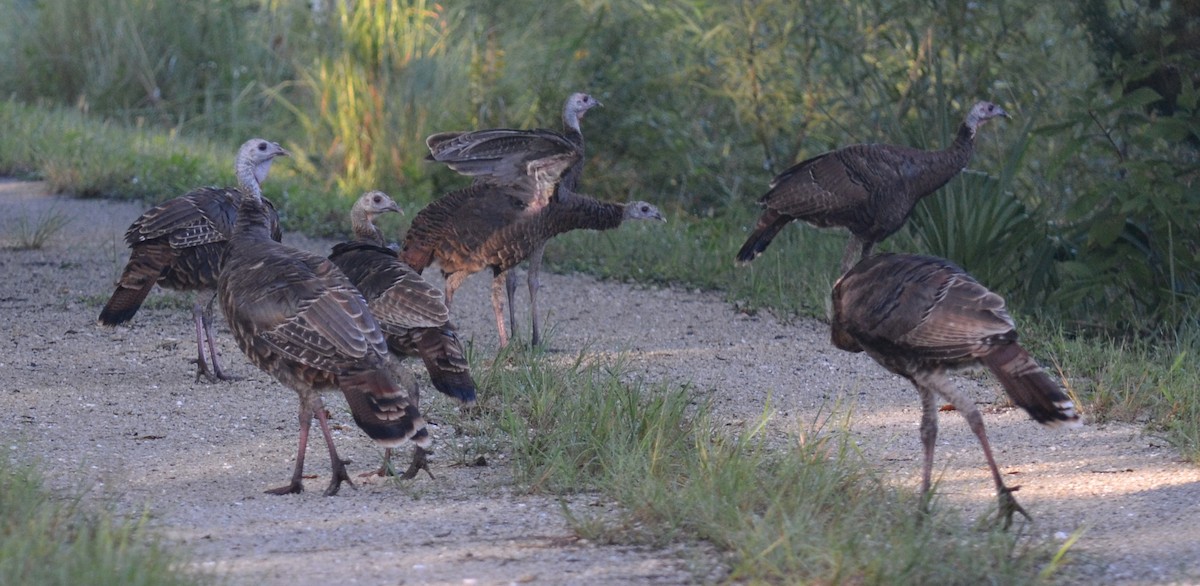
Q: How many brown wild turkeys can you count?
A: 7